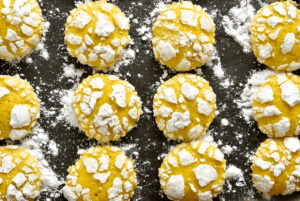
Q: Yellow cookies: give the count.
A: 12